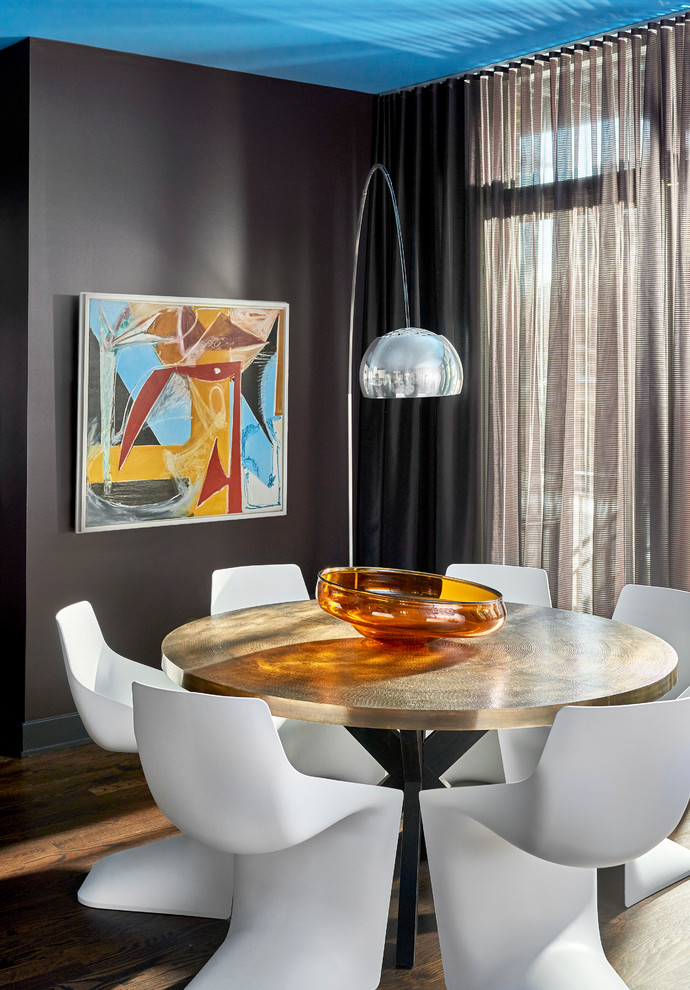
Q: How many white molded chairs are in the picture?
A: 6